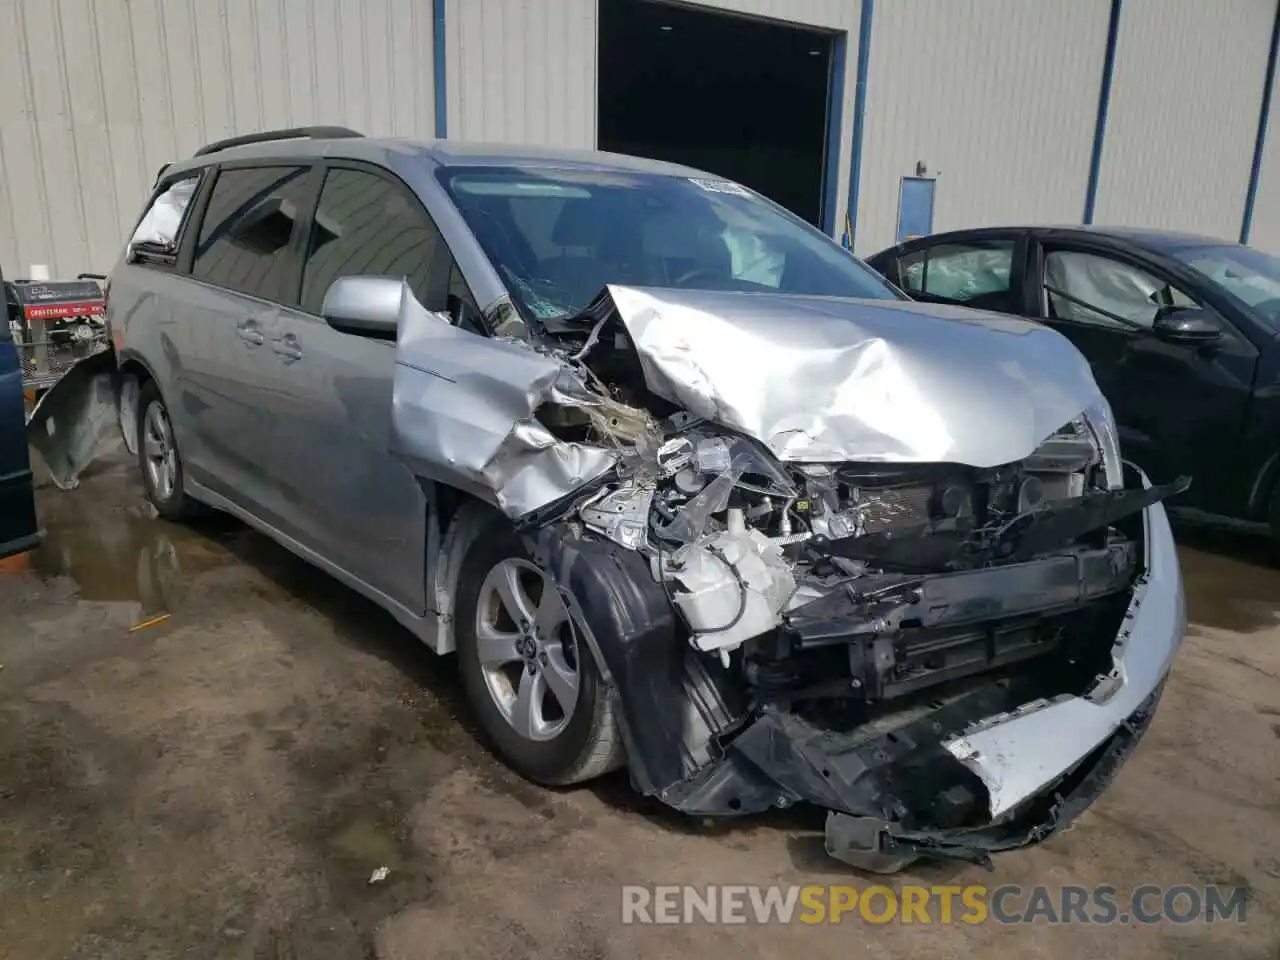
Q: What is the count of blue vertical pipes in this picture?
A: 4